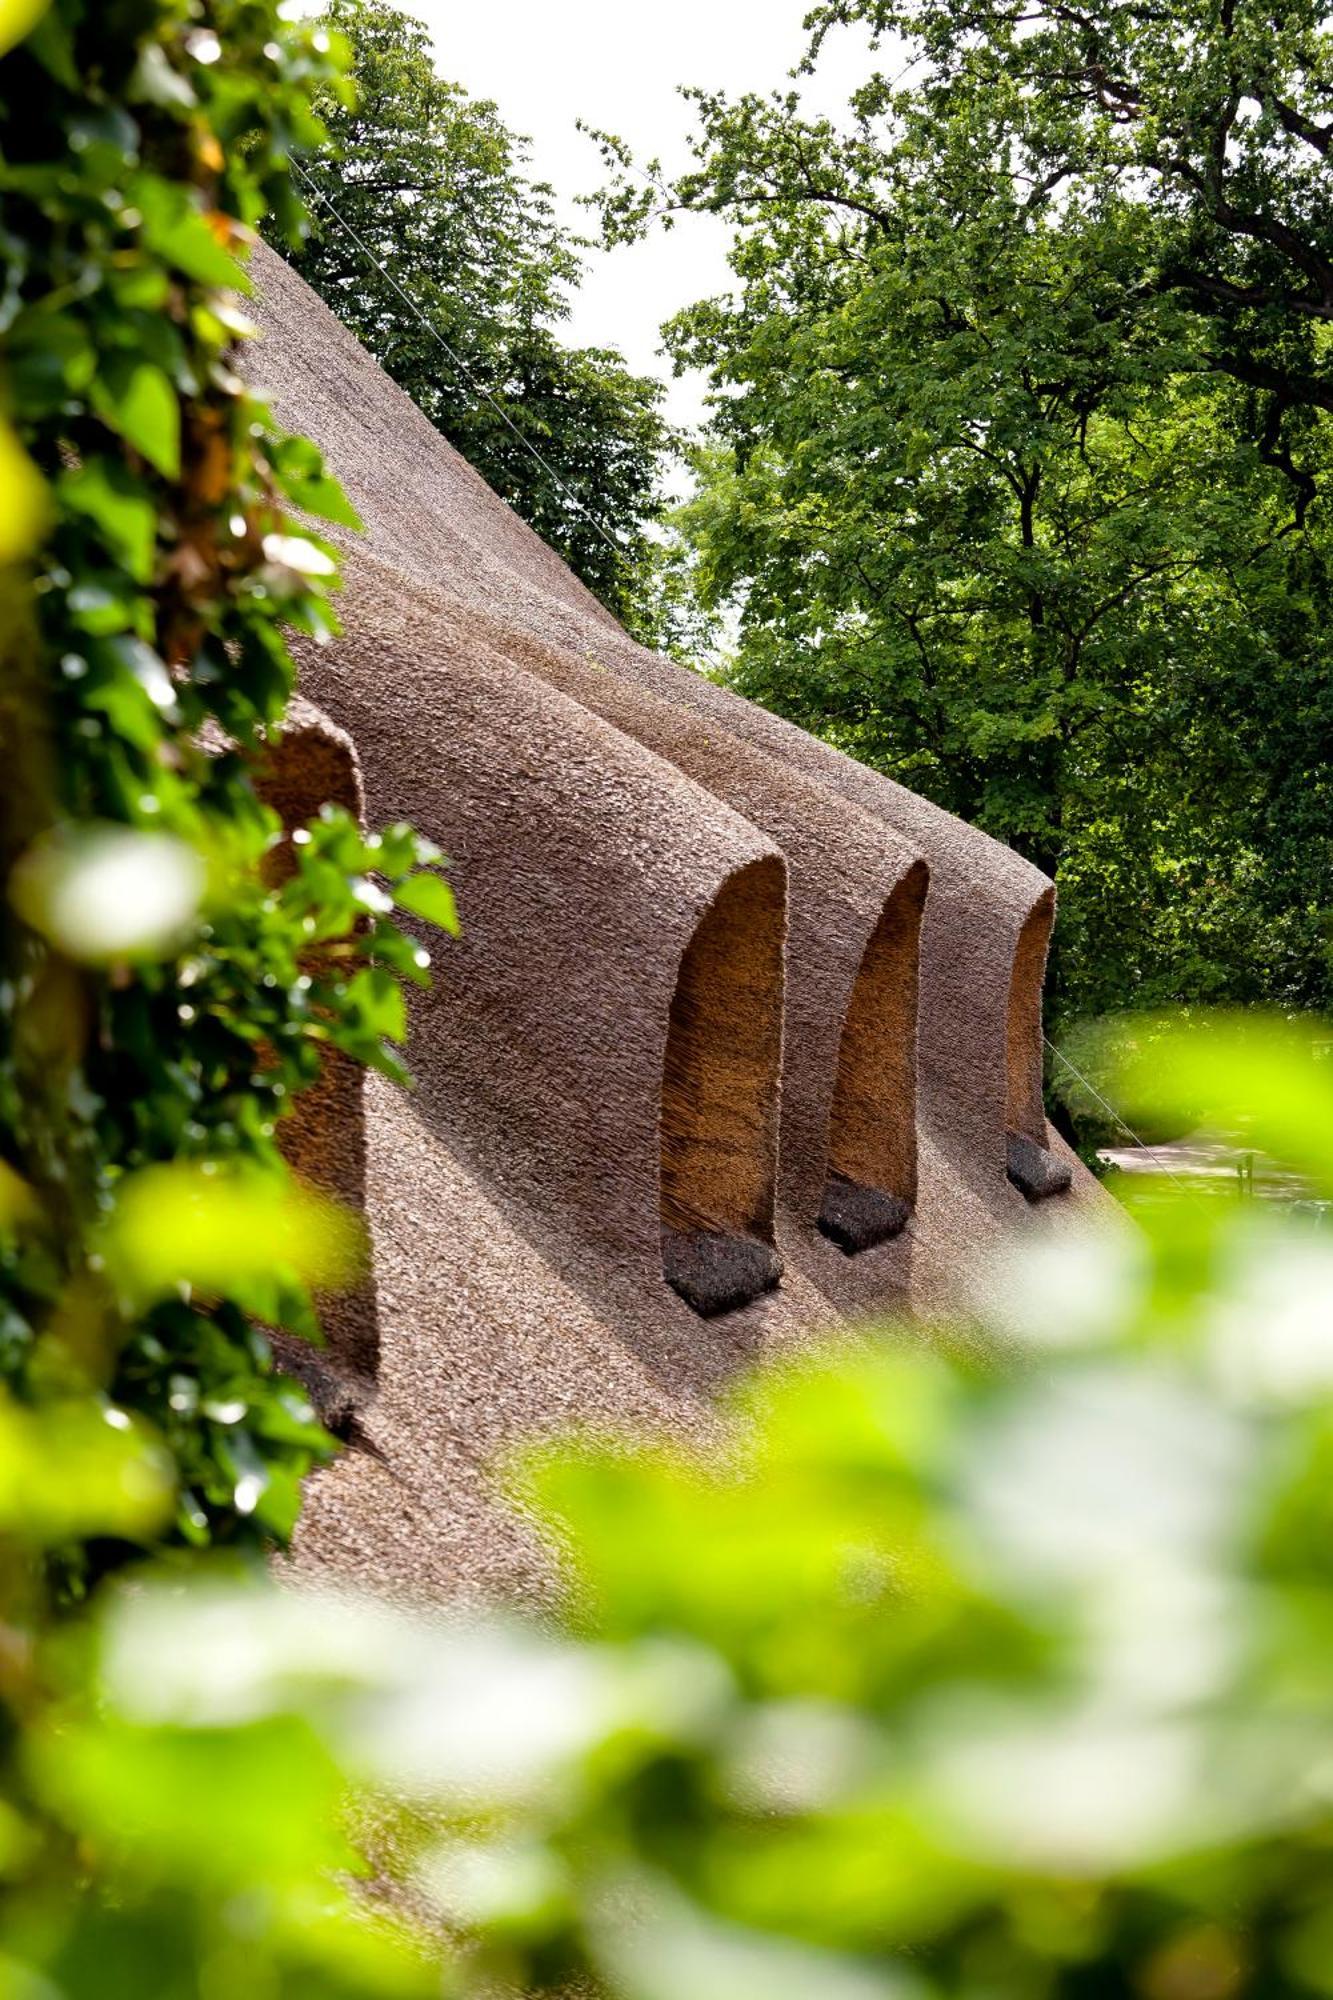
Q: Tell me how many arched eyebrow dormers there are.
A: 4